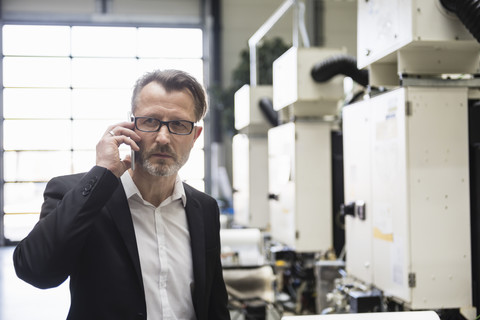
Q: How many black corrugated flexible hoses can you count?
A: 3